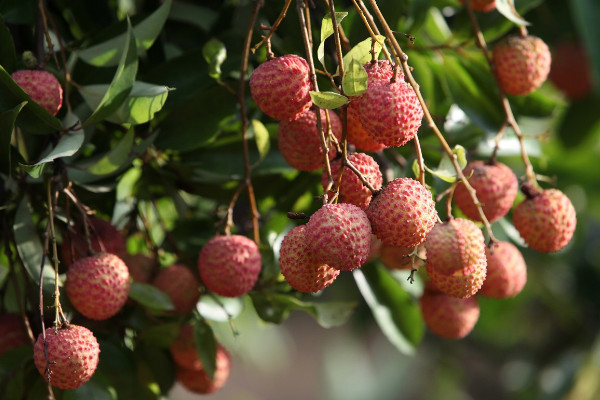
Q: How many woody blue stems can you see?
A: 0